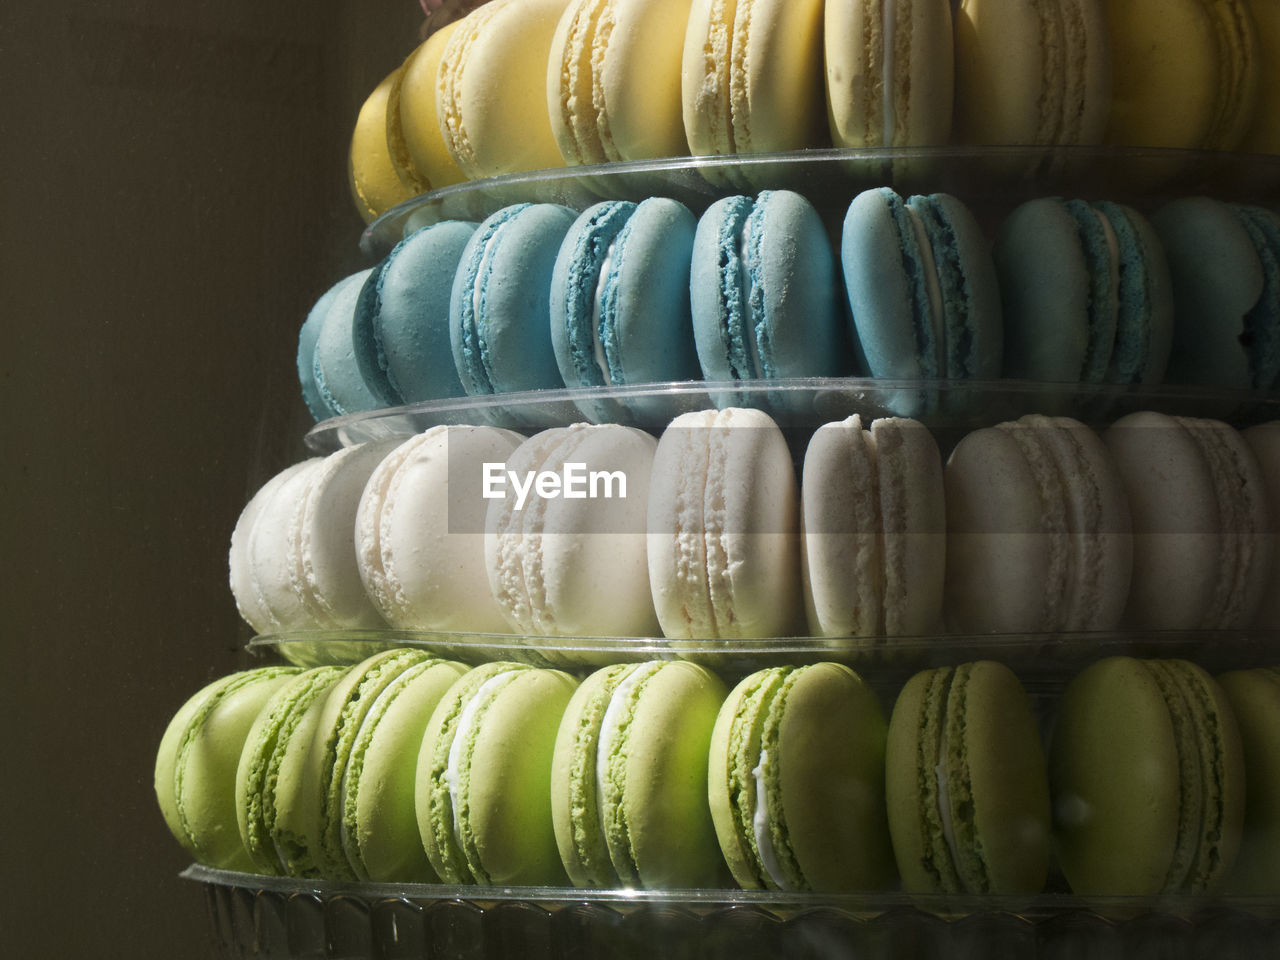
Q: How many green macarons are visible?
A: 9